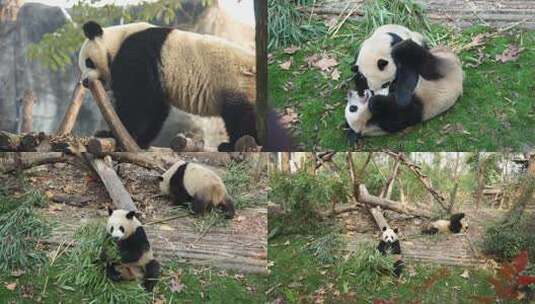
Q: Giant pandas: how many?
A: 7